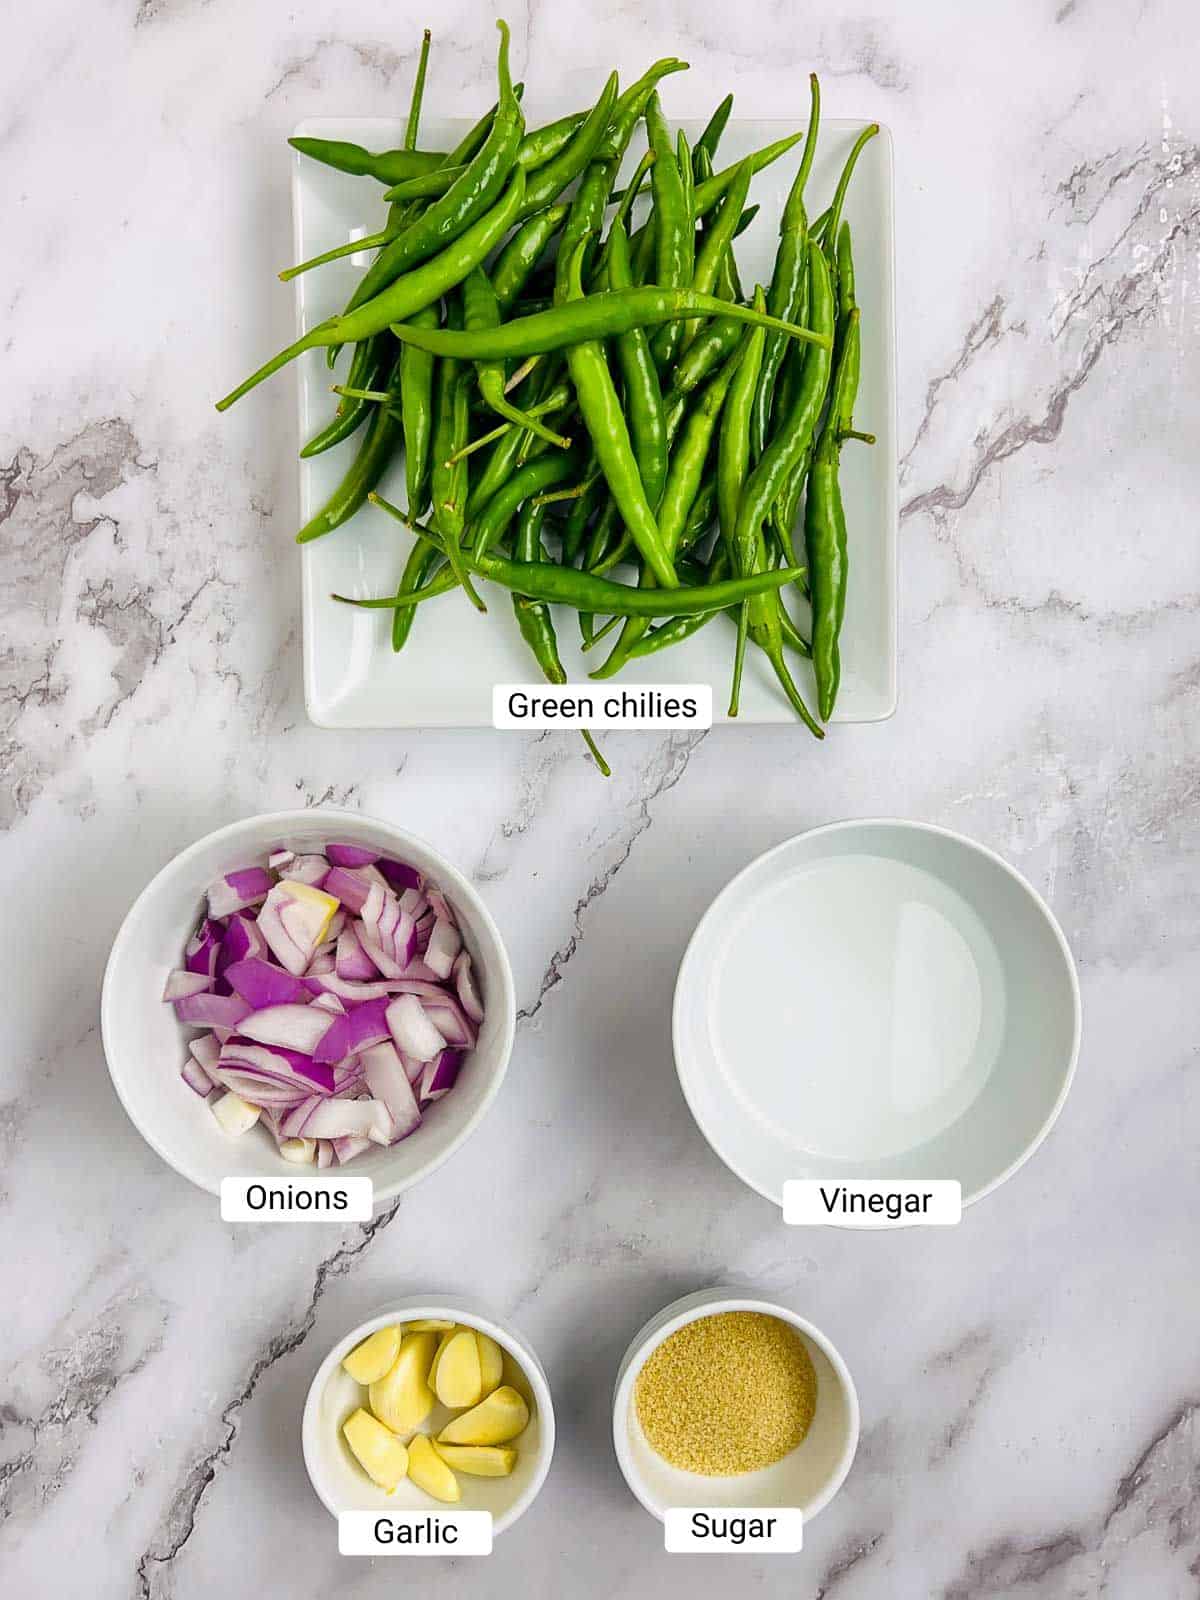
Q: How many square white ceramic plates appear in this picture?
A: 1